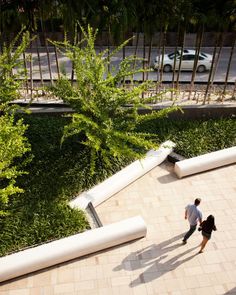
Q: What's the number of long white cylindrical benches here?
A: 3